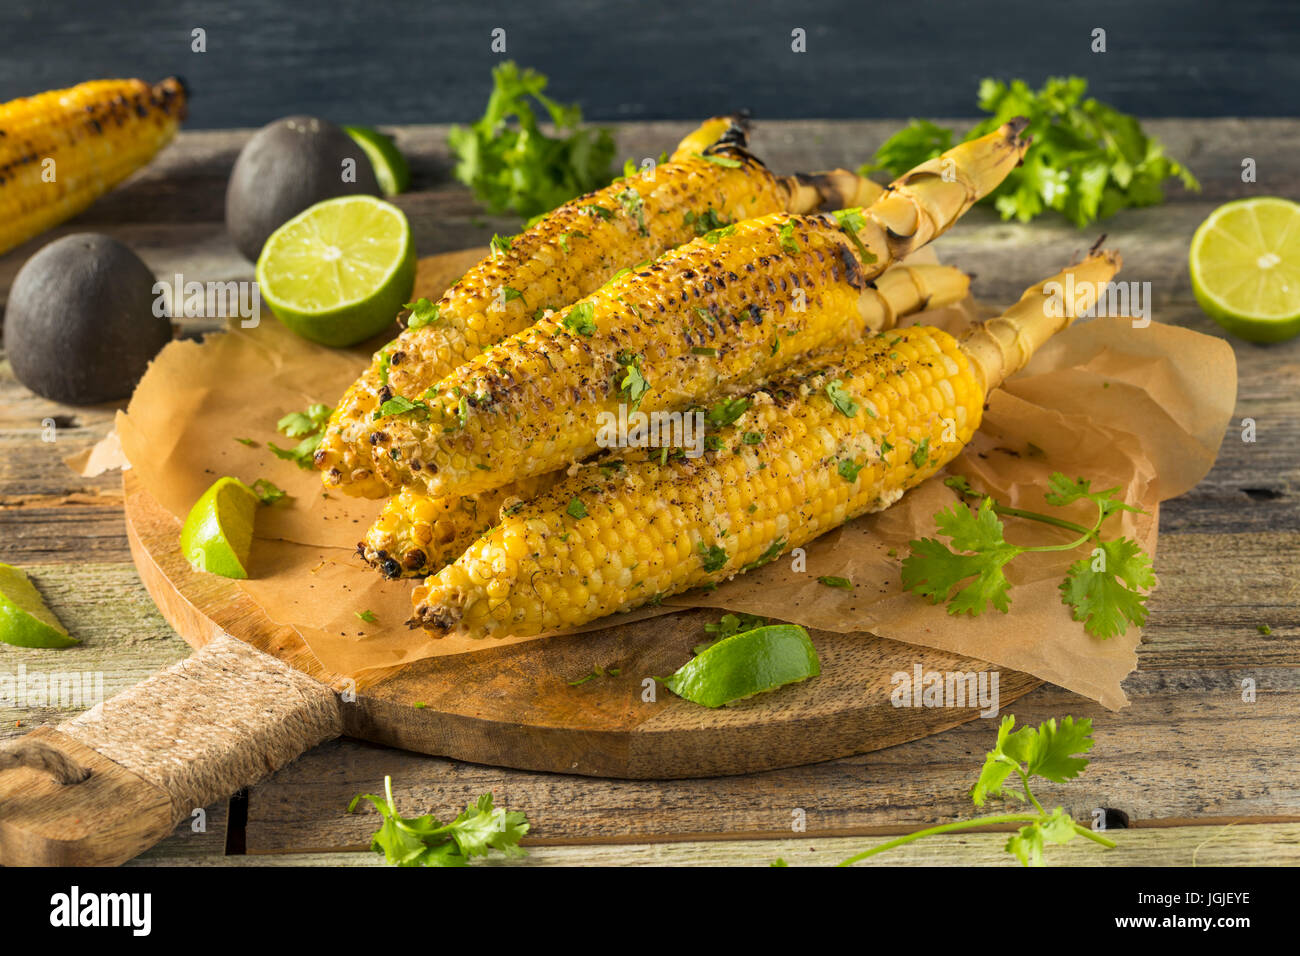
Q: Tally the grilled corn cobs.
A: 6